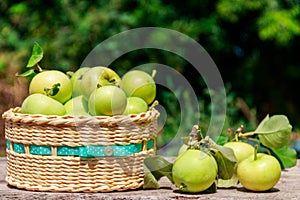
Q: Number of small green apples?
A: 11